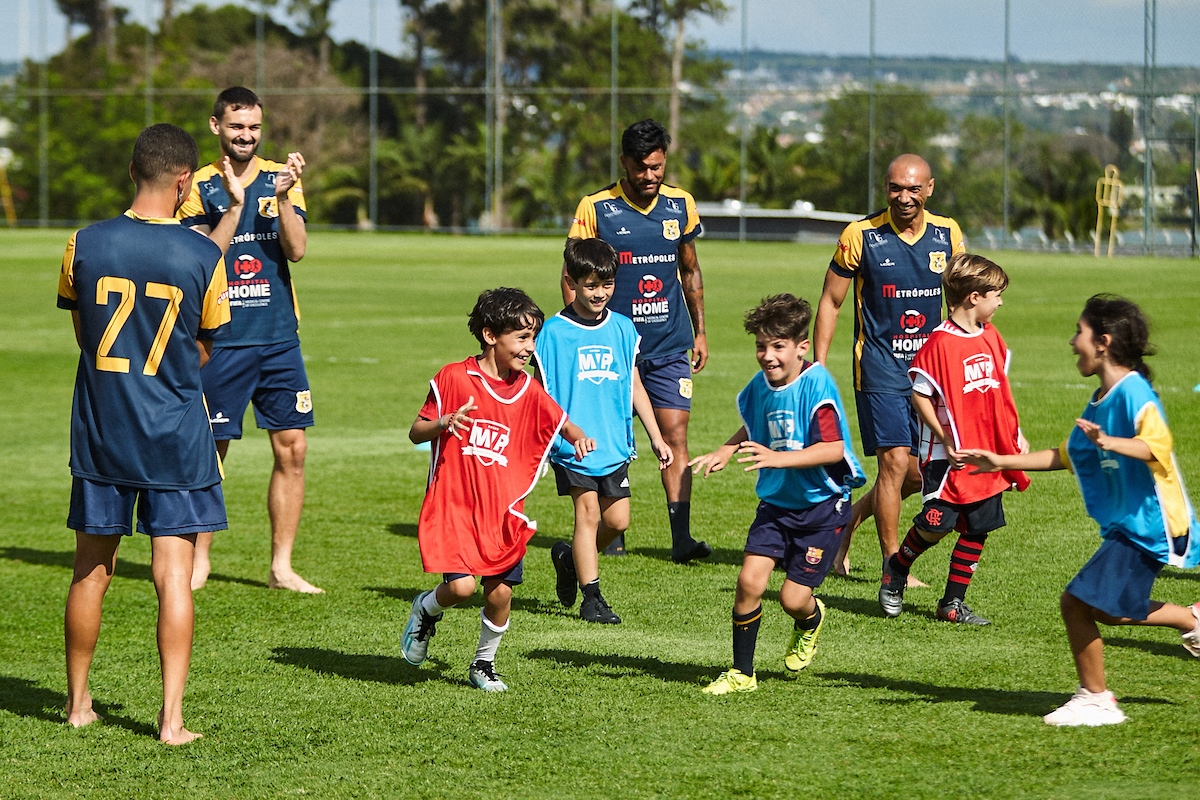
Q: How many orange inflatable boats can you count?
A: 0